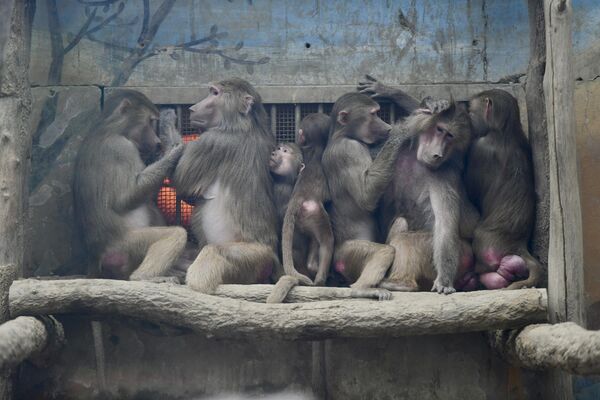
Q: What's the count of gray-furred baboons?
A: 7